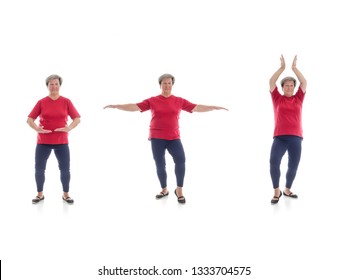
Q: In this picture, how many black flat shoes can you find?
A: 6